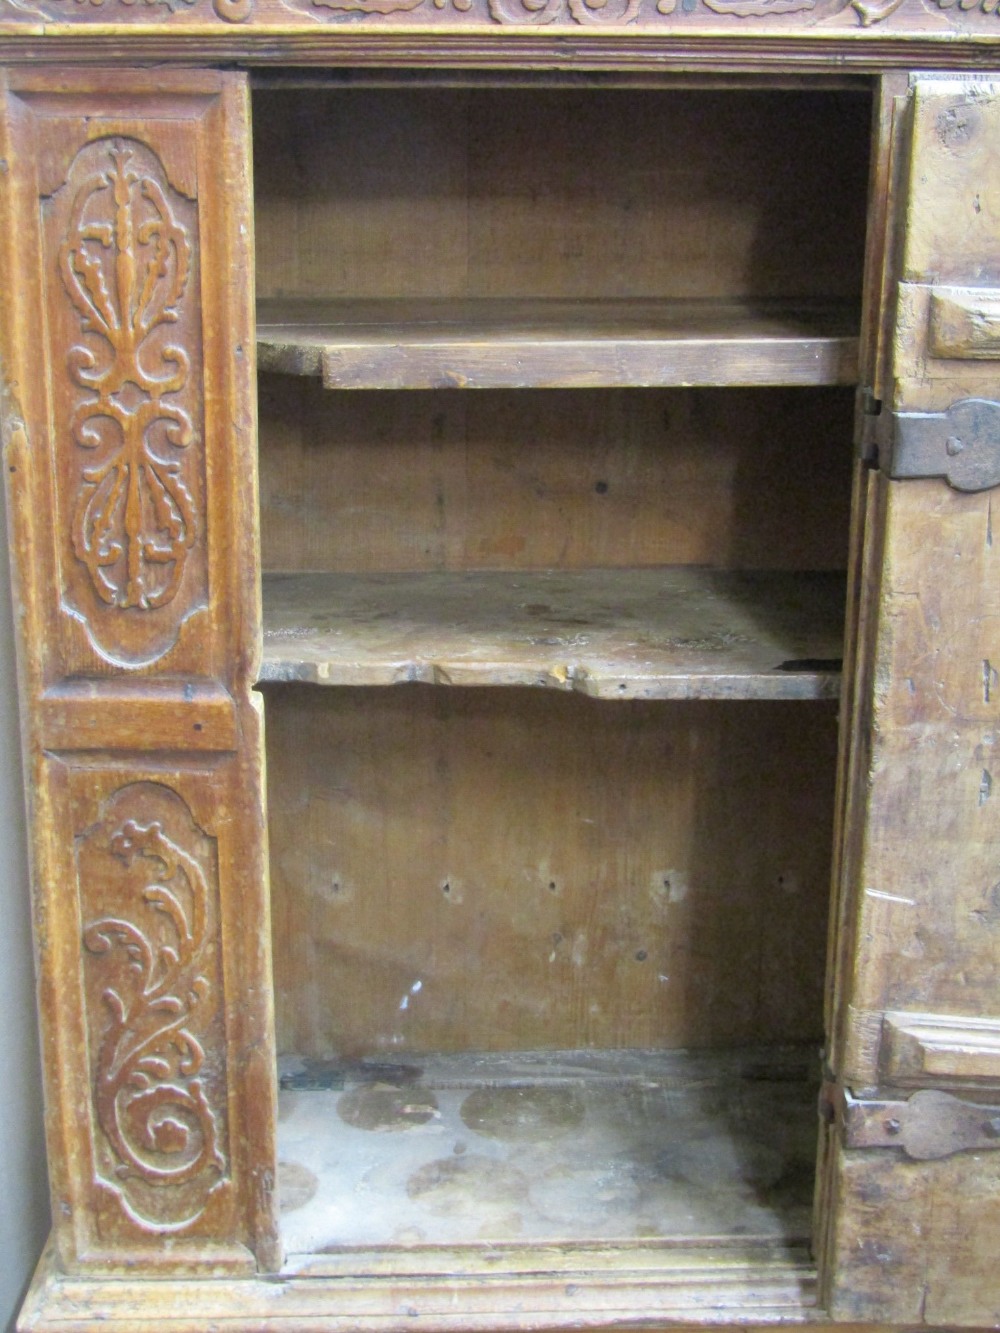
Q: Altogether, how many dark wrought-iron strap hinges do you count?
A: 2